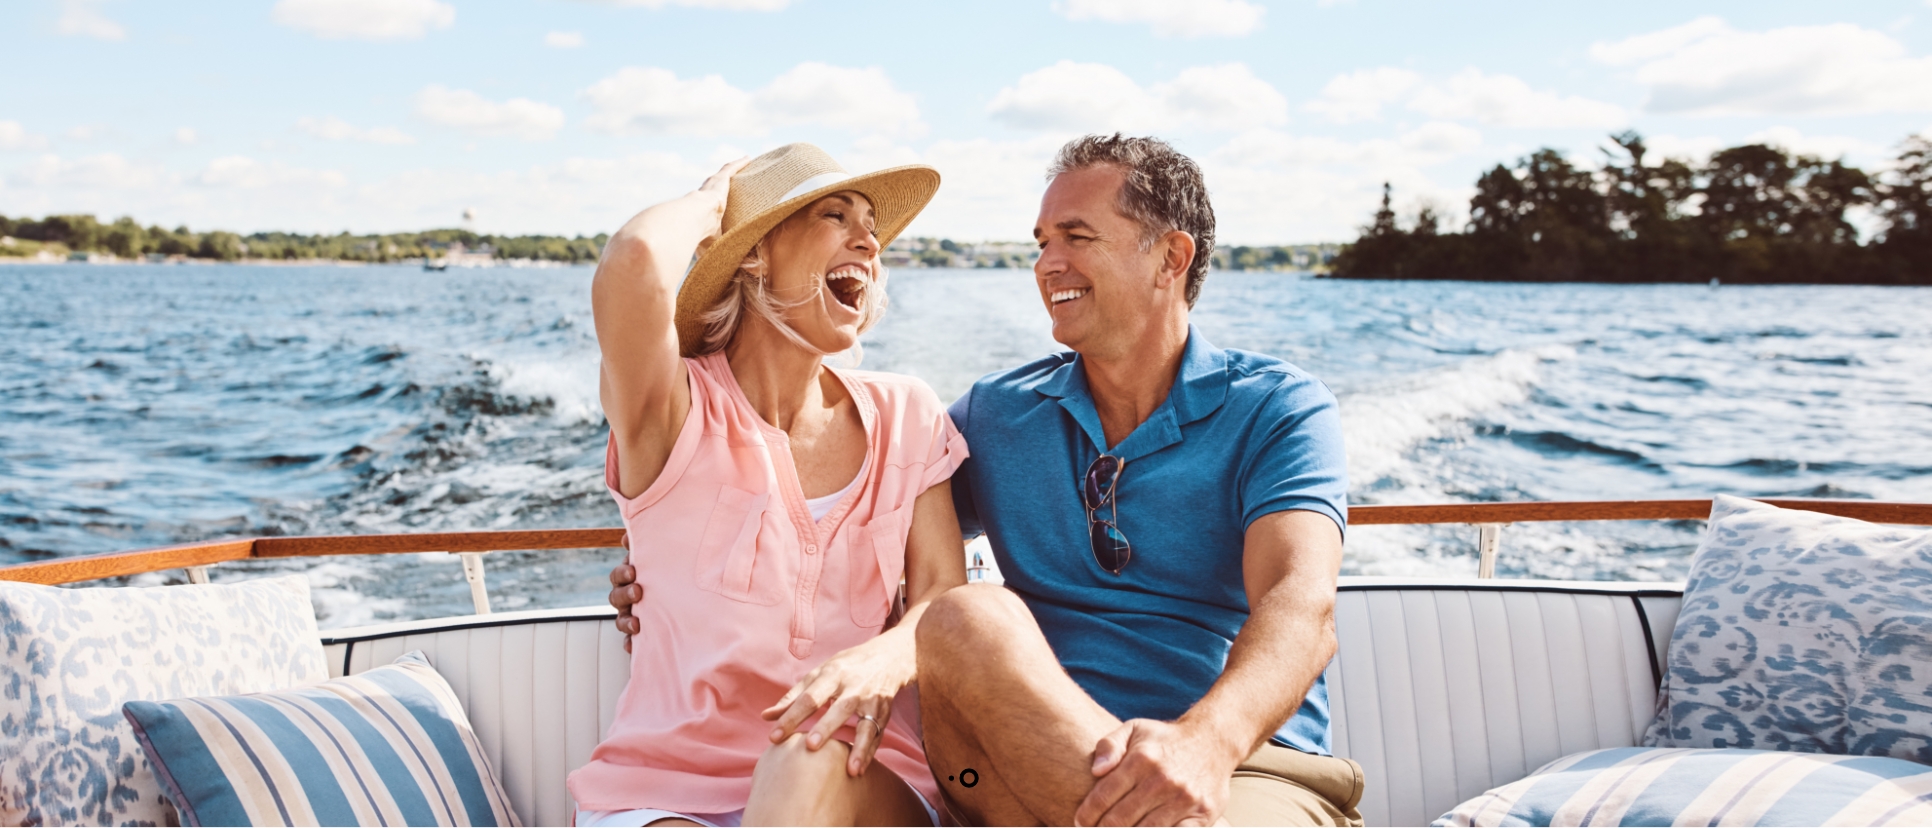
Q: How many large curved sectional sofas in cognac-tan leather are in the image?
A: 0